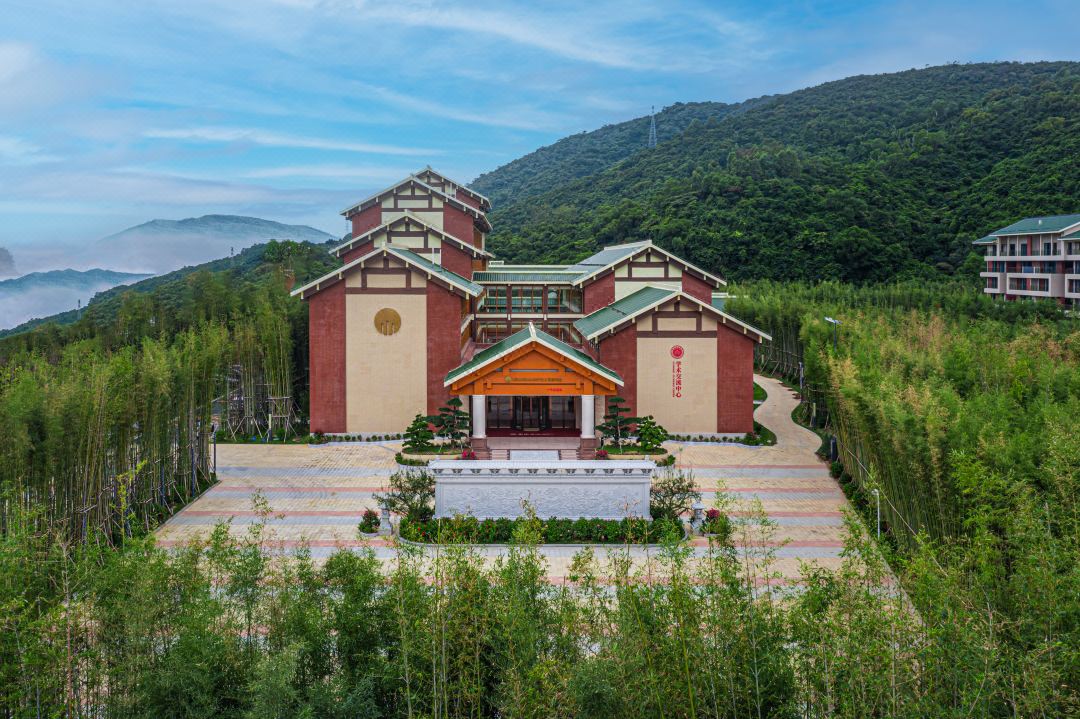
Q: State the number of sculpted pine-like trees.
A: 4